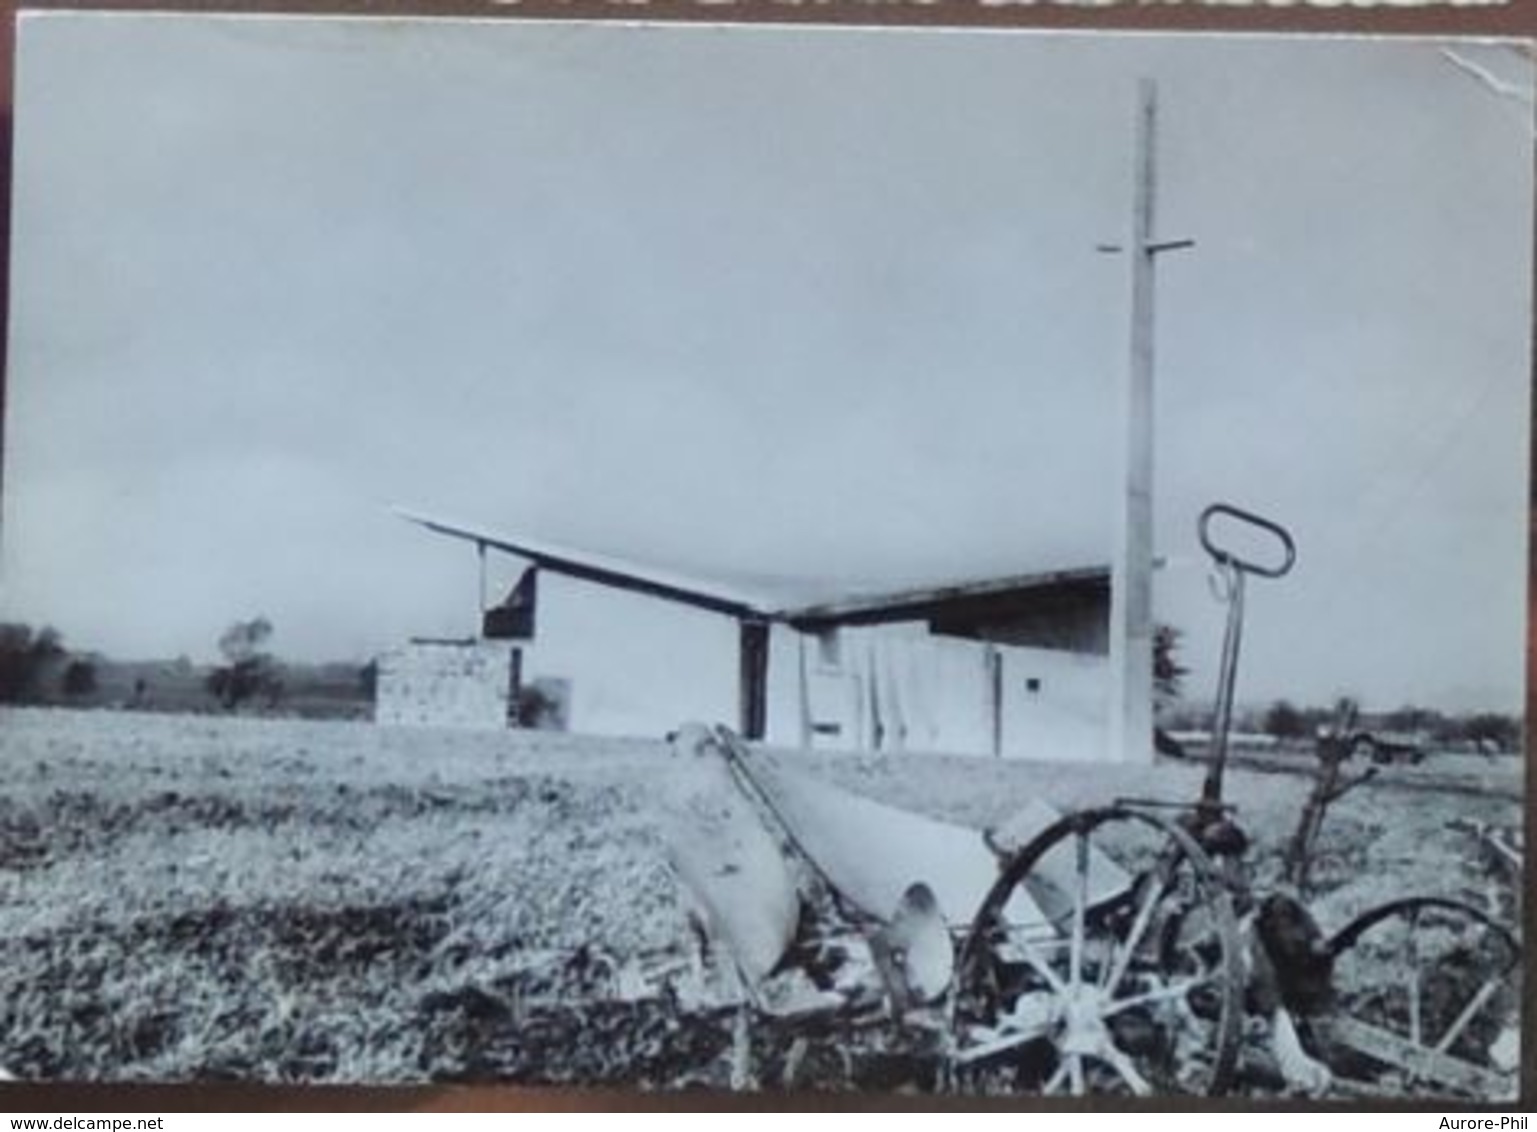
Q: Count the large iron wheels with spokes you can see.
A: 2